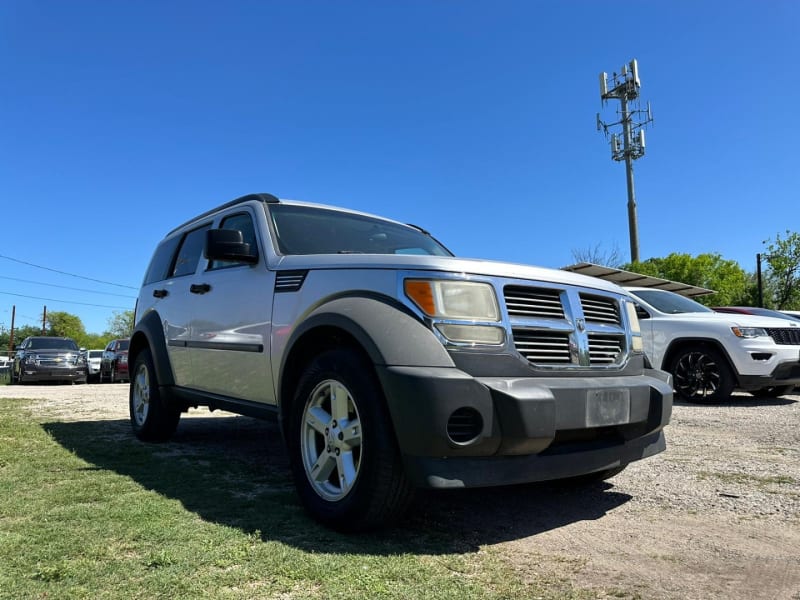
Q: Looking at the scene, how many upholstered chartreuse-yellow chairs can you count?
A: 0